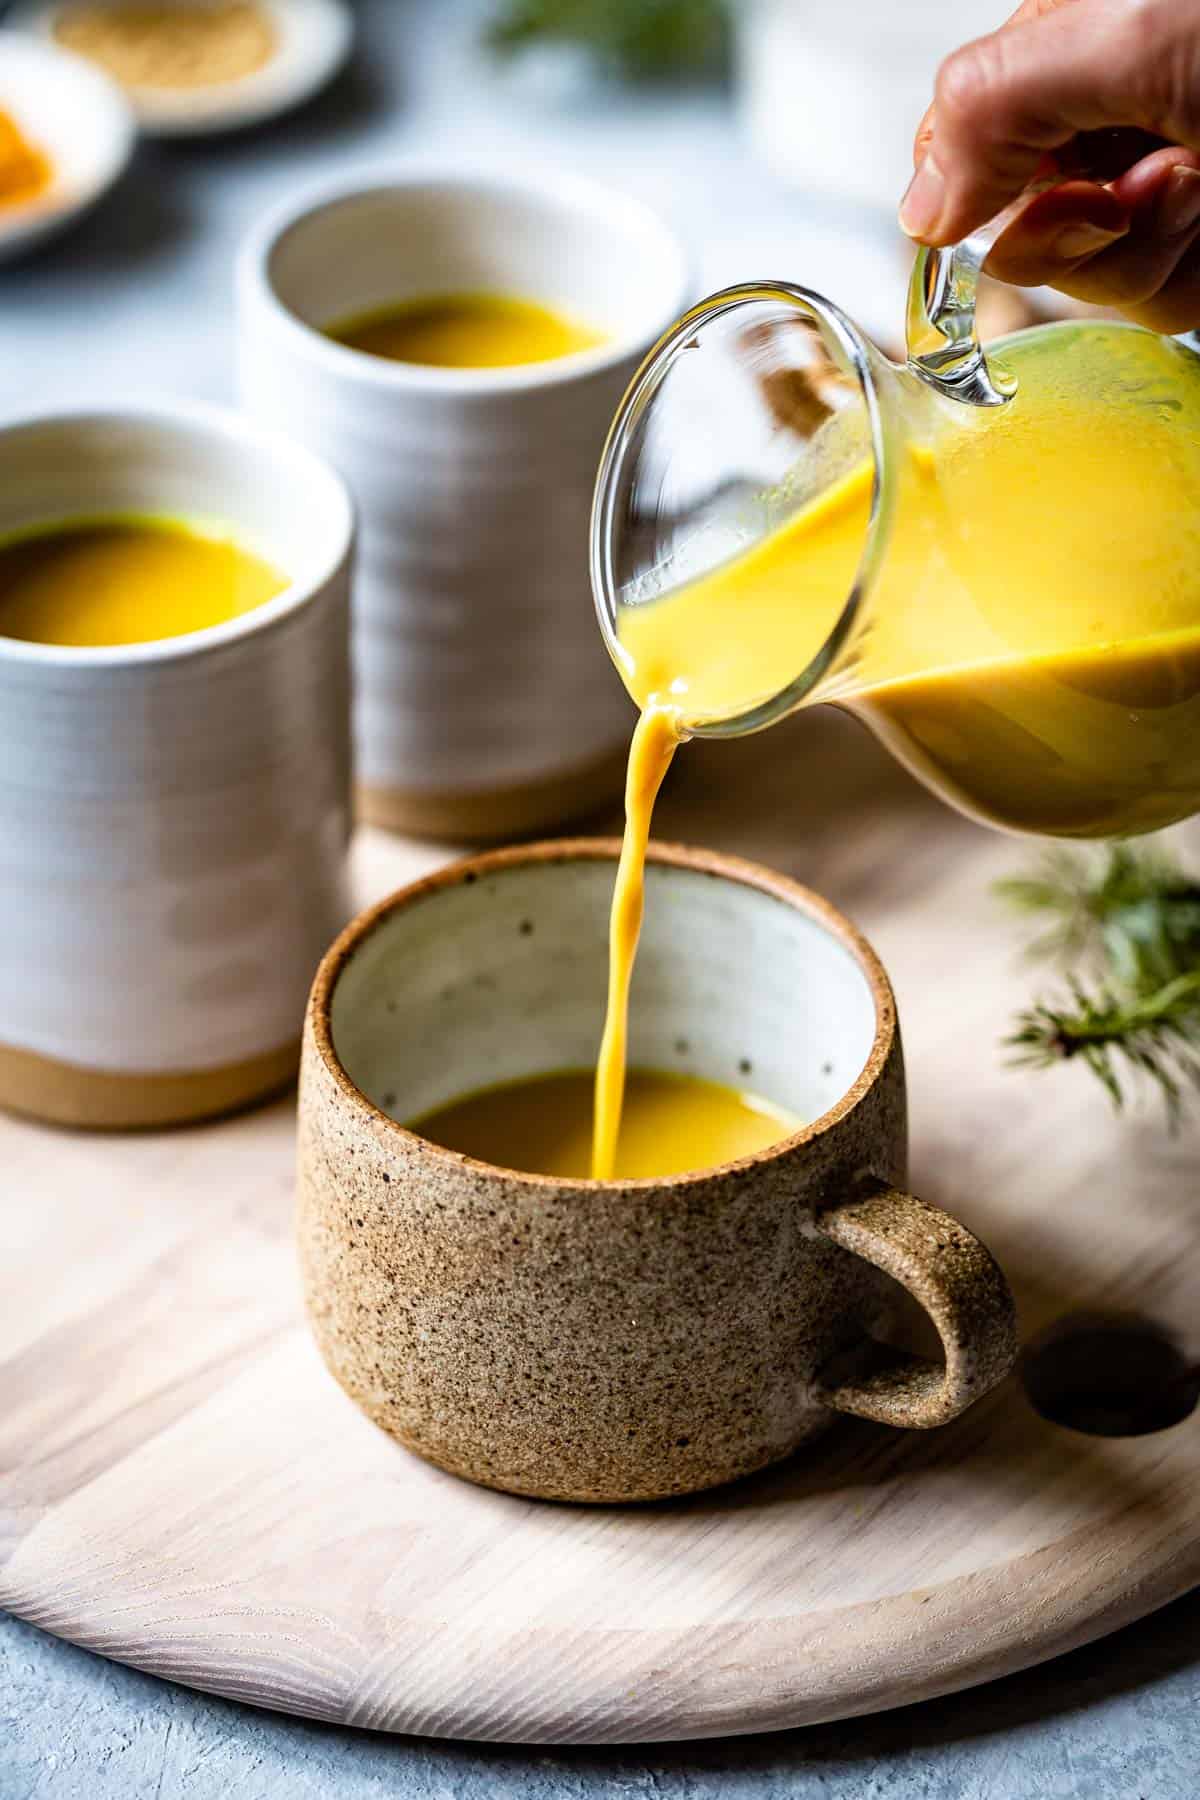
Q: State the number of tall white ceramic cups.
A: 2